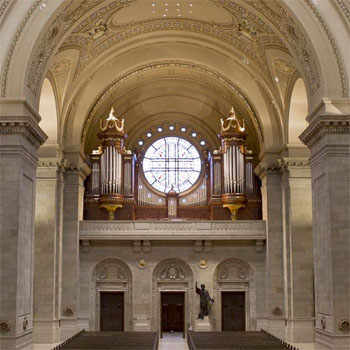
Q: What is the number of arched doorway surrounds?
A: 3